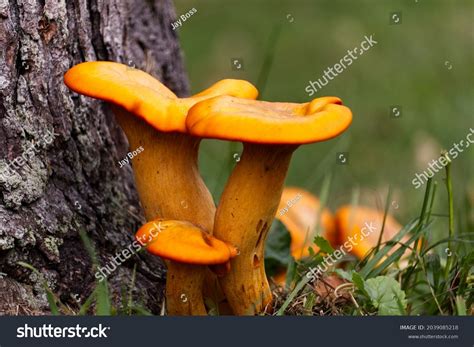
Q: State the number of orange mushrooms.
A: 5